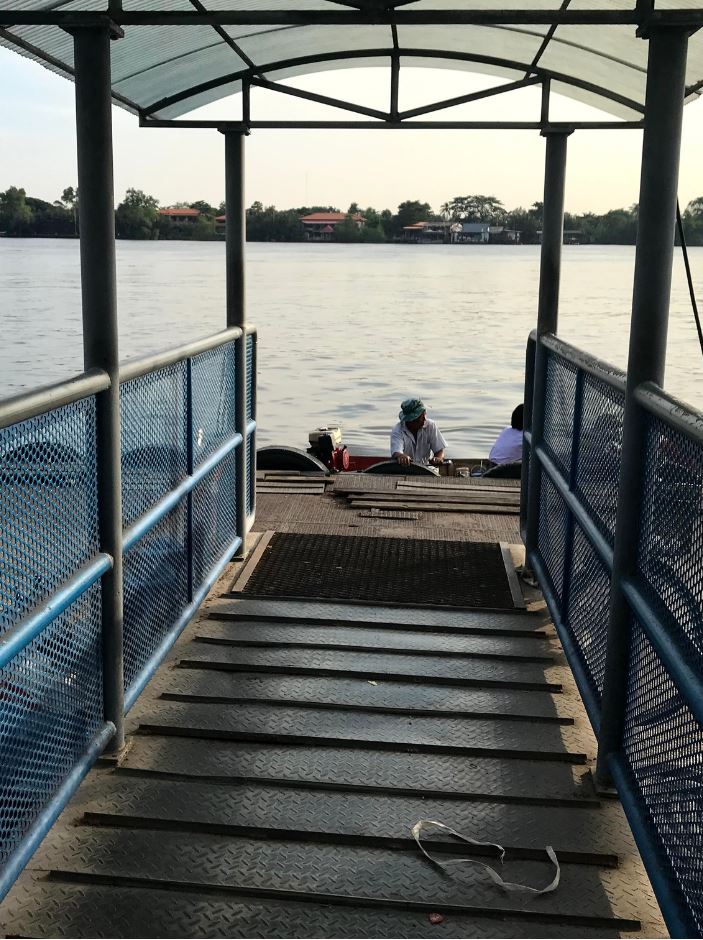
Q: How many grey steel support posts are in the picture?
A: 4